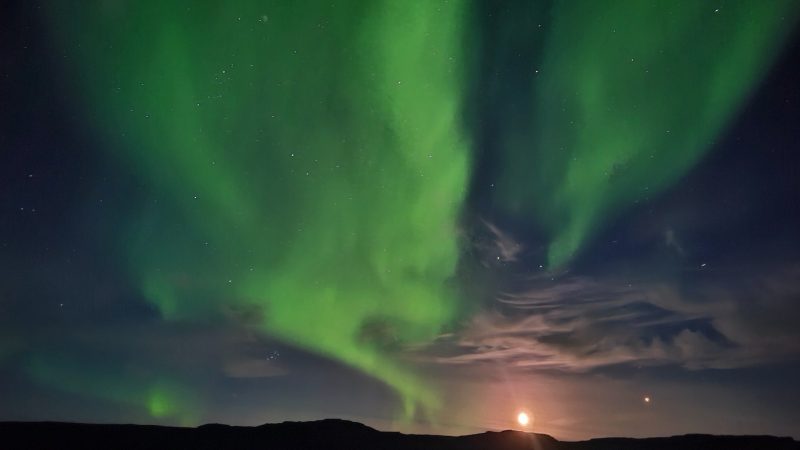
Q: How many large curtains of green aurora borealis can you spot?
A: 2